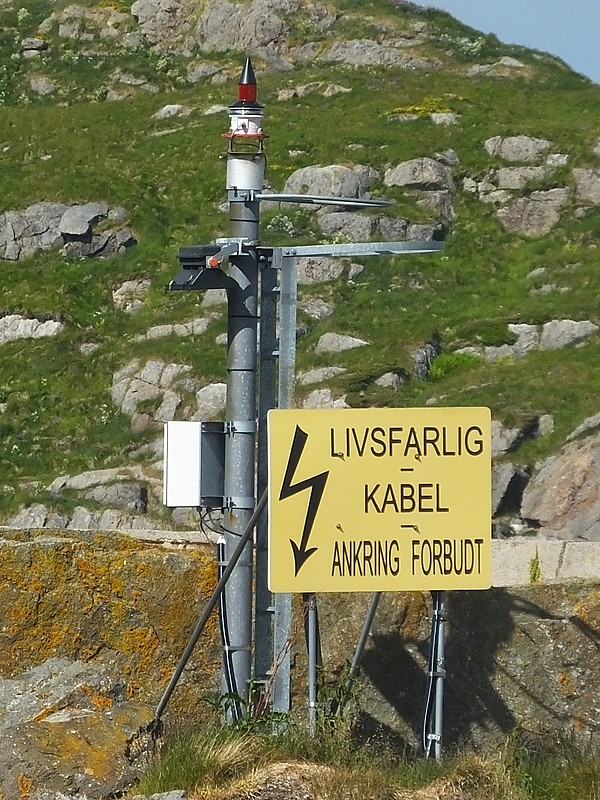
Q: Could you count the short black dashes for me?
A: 2